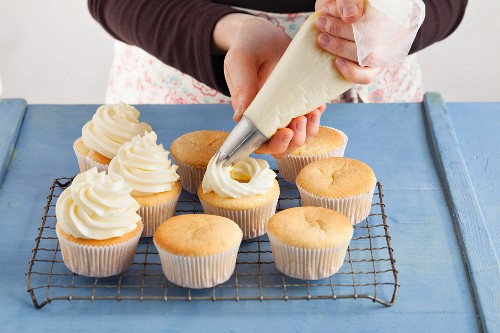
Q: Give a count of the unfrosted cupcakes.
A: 5